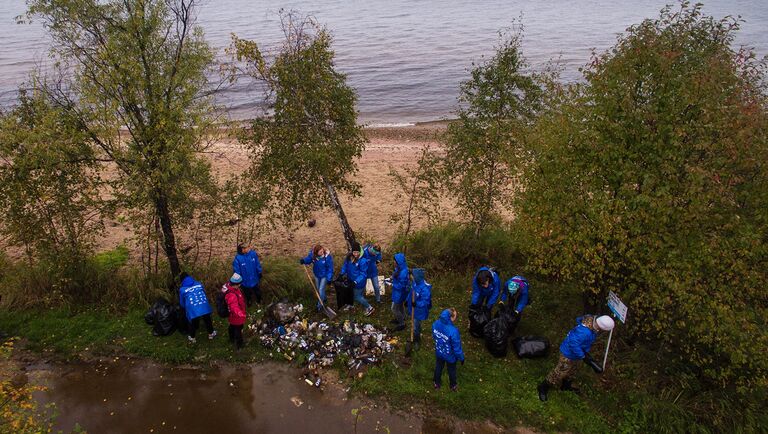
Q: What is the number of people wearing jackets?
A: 12